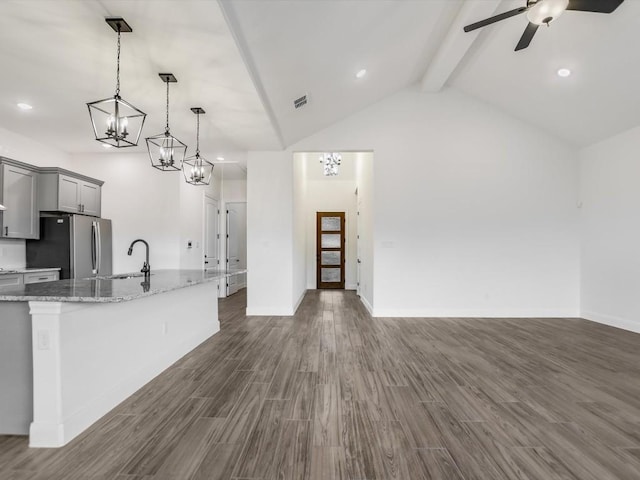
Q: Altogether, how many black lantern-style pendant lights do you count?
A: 3